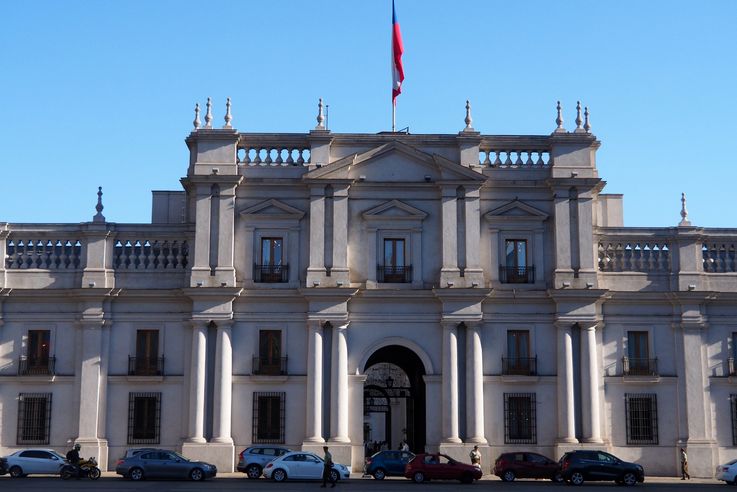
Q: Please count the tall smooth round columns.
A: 8